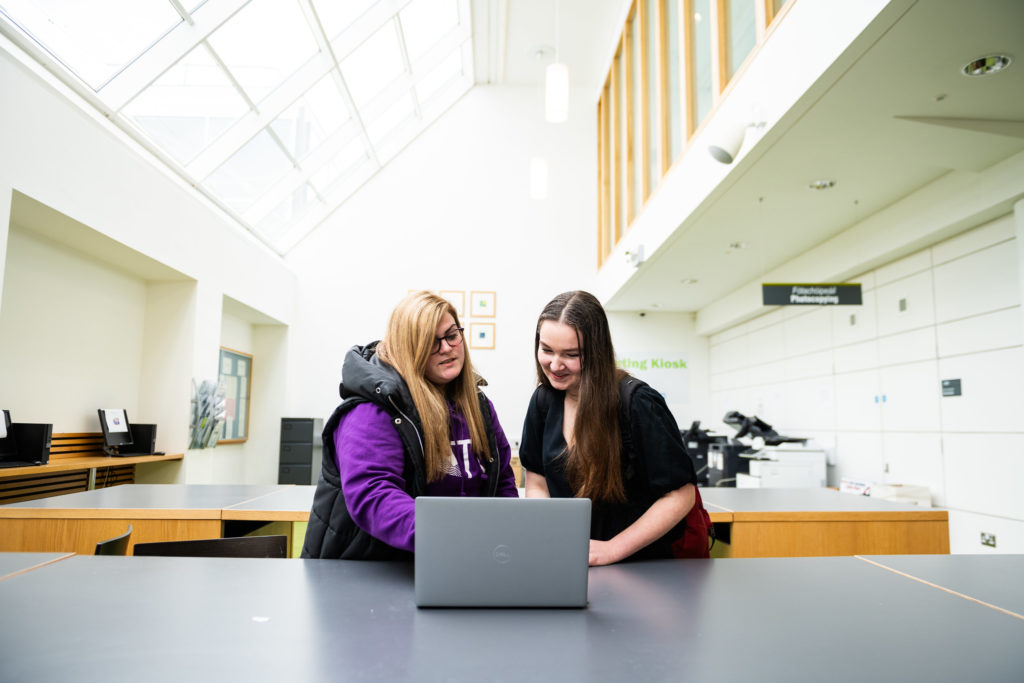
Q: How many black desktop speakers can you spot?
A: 0